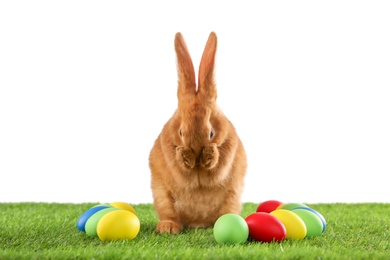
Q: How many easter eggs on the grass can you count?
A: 13